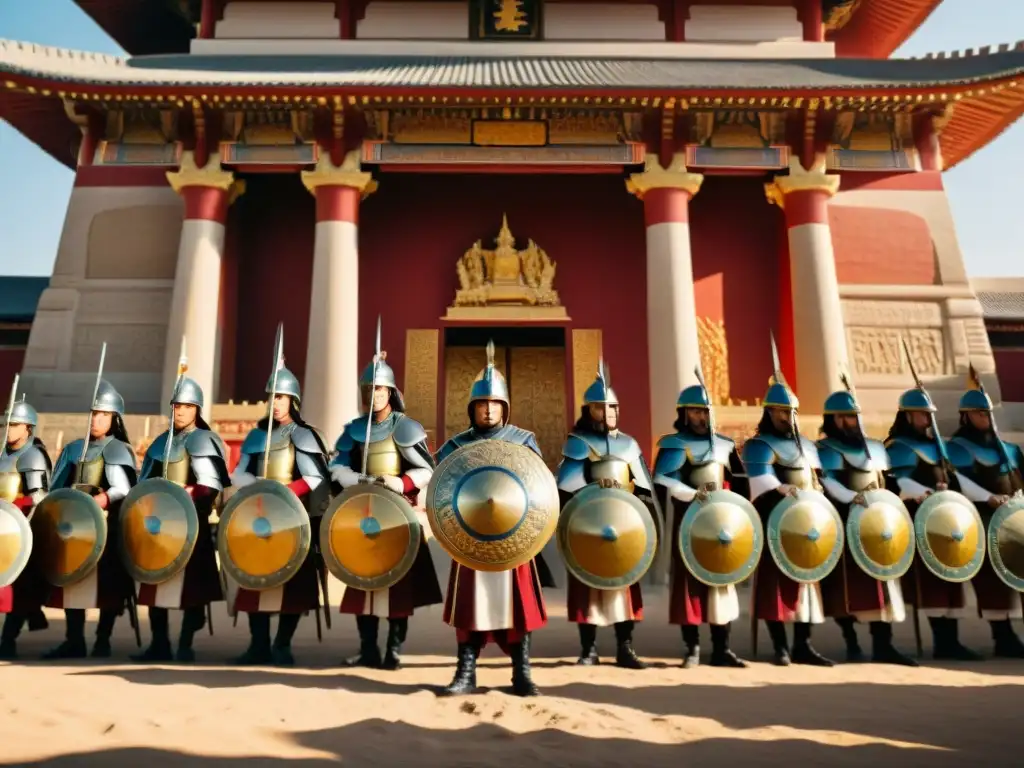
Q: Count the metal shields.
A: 12